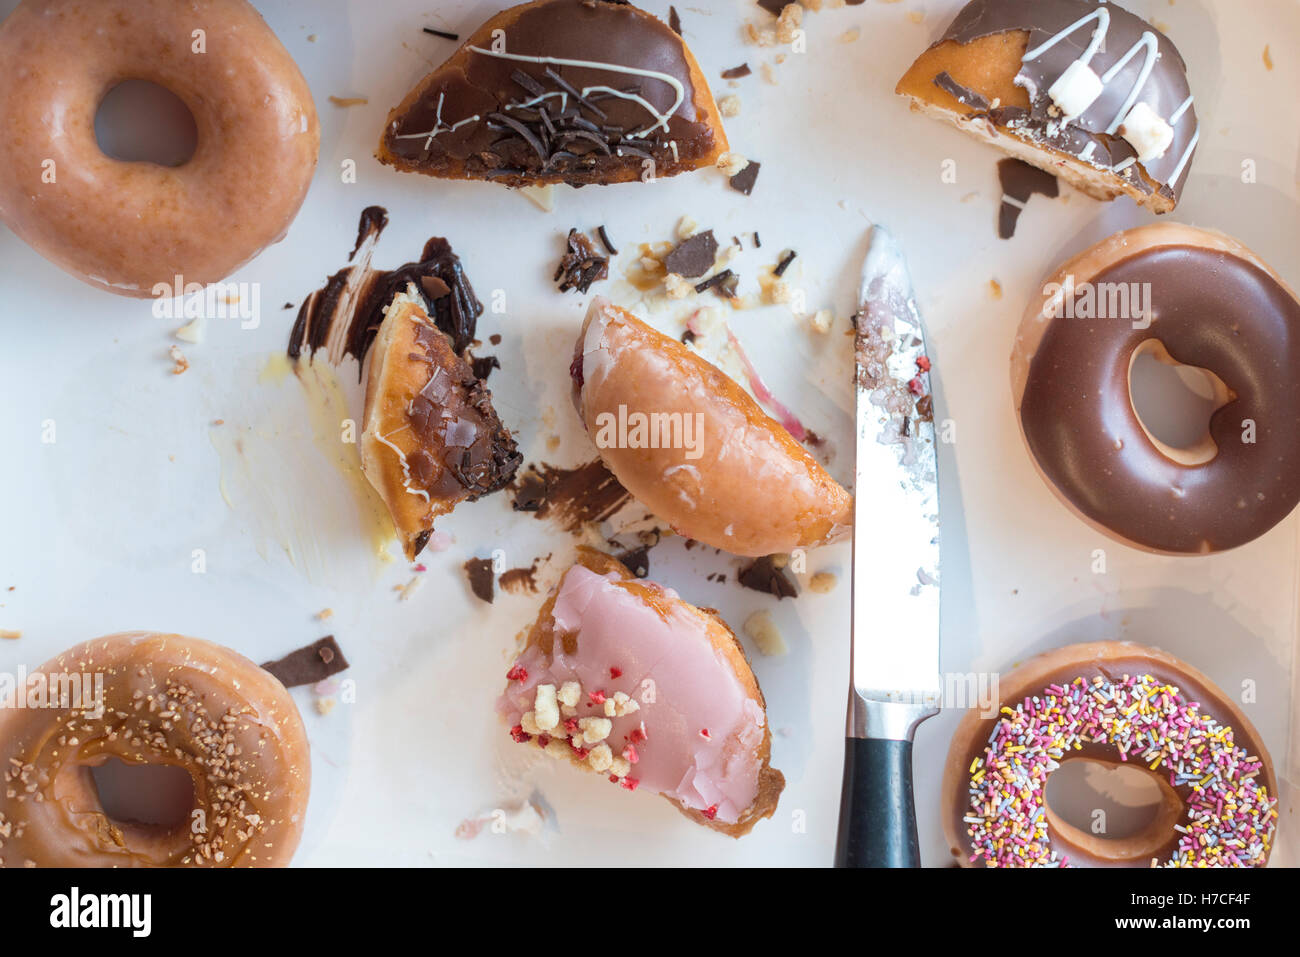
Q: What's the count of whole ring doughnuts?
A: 4